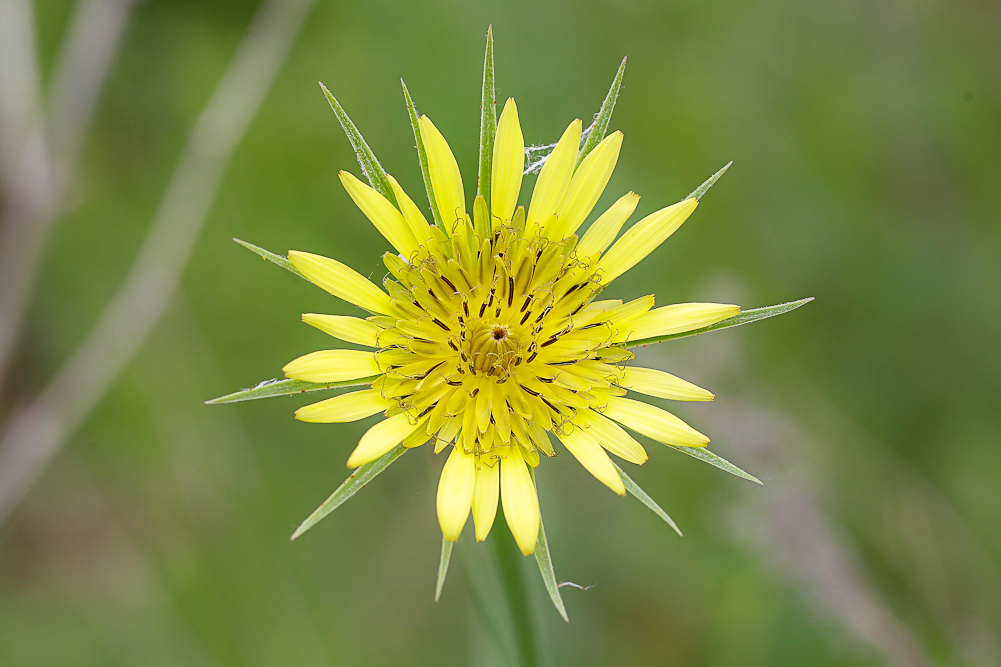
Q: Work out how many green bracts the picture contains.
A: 13